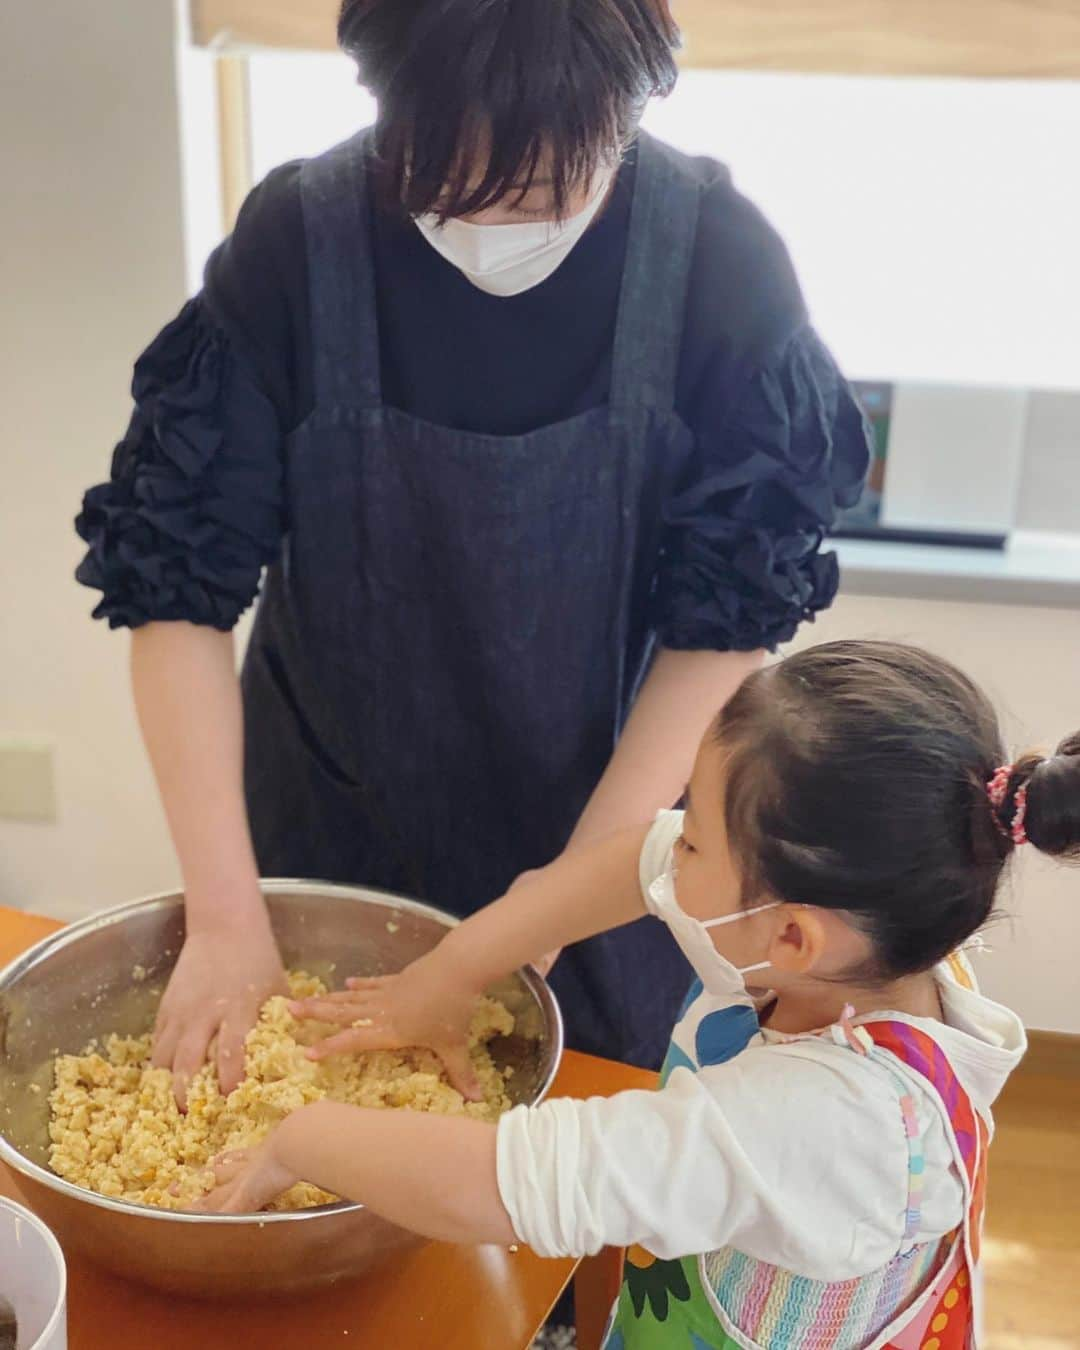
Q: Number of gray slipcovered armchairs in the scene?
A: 0